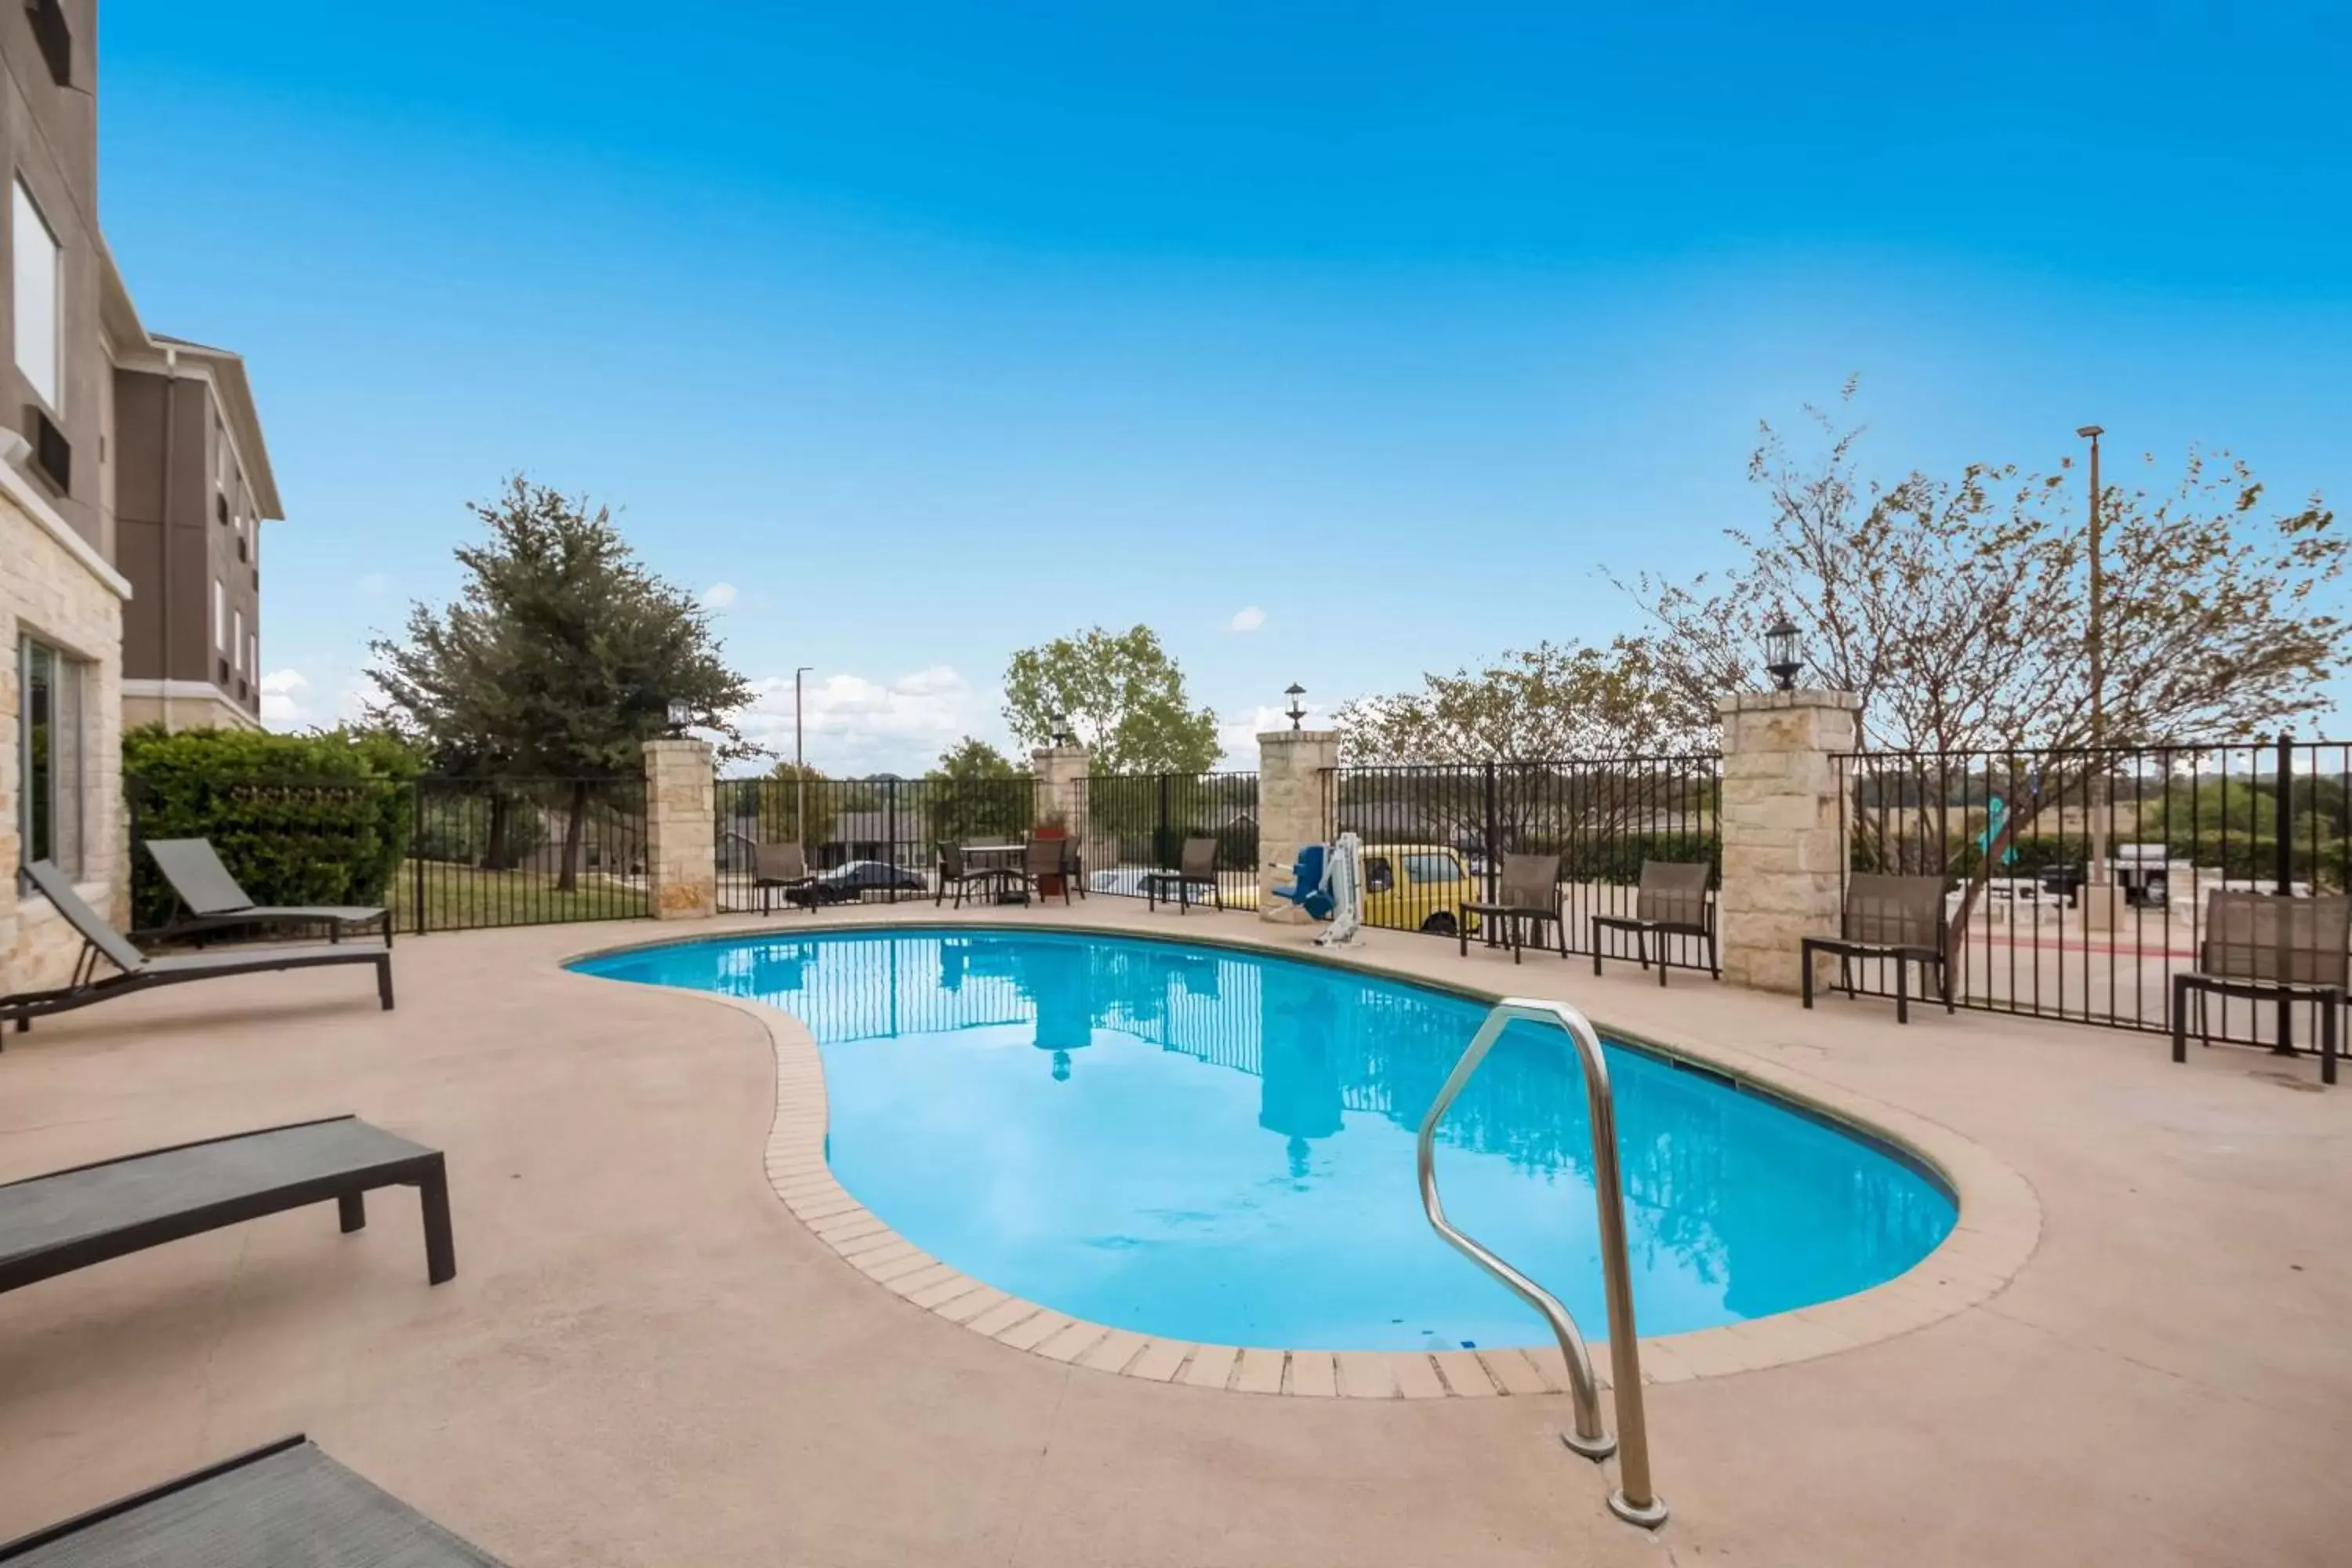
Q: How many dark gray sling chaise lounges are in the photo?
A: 4